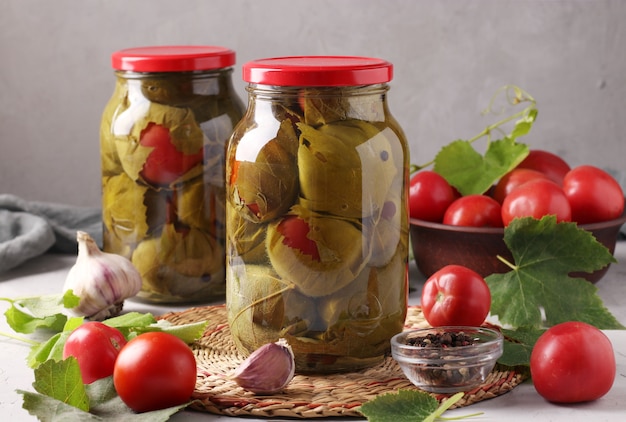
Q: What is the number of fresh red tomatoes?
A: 10